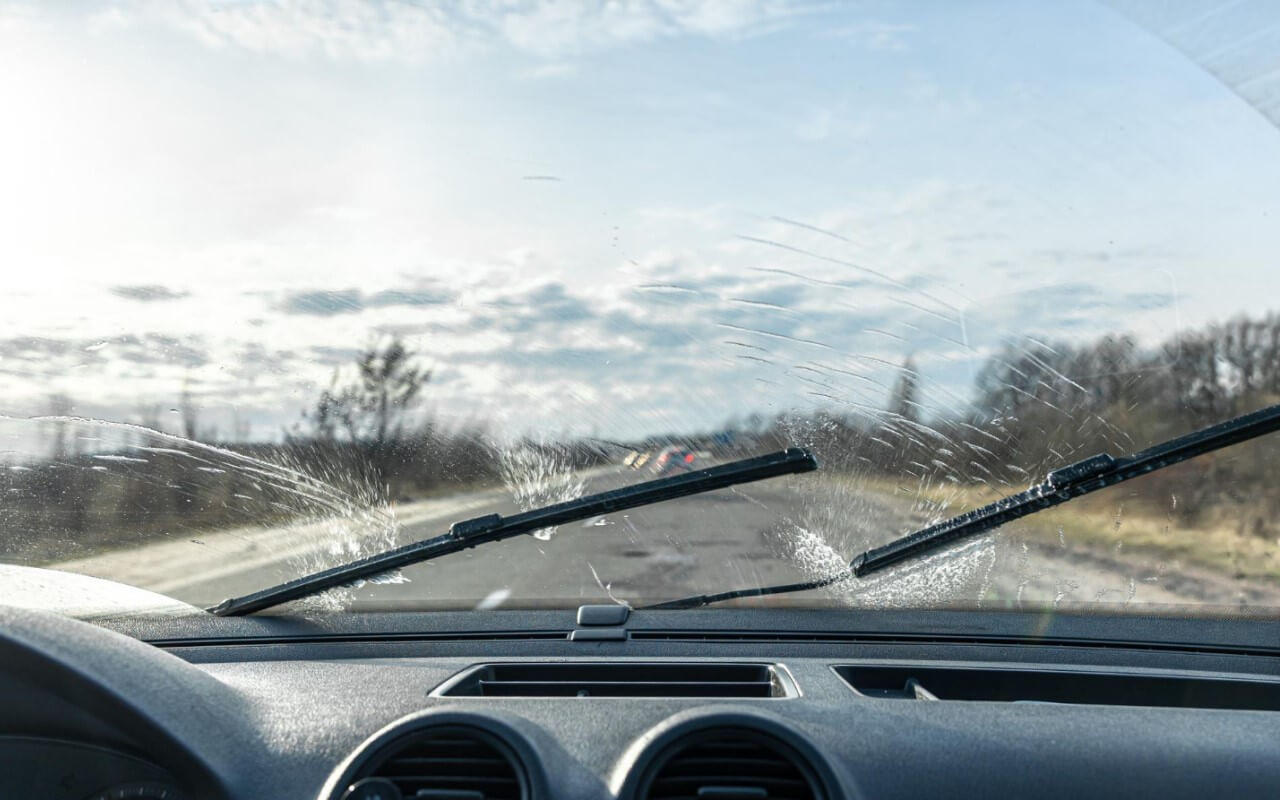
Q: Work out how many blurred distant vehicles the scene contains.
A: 2